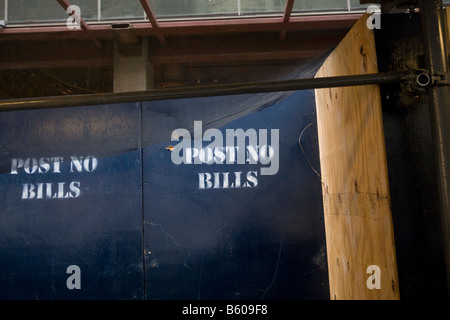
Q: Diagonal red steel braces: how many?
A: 3